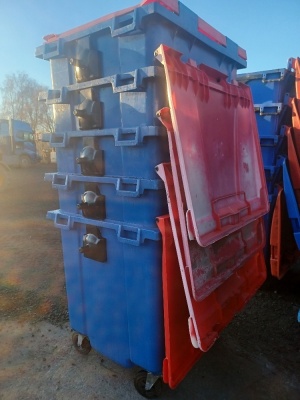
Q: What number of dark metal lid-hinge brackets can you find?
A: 5